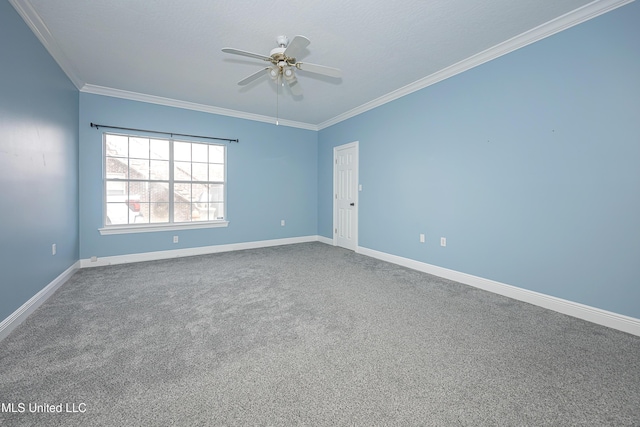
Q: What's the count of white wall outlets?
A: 5